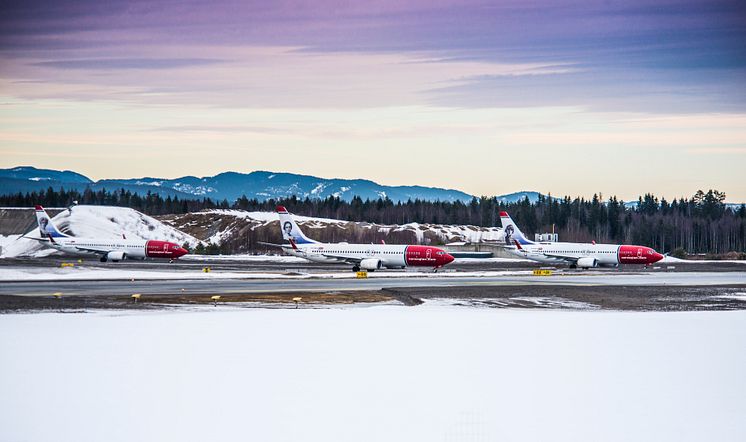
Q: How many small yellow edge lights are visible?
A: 4